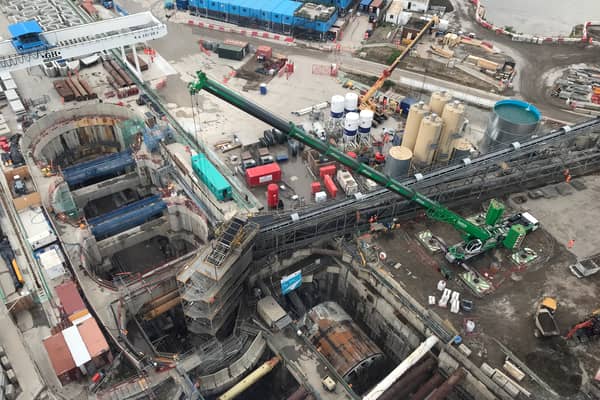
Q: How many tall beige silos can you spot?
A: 4